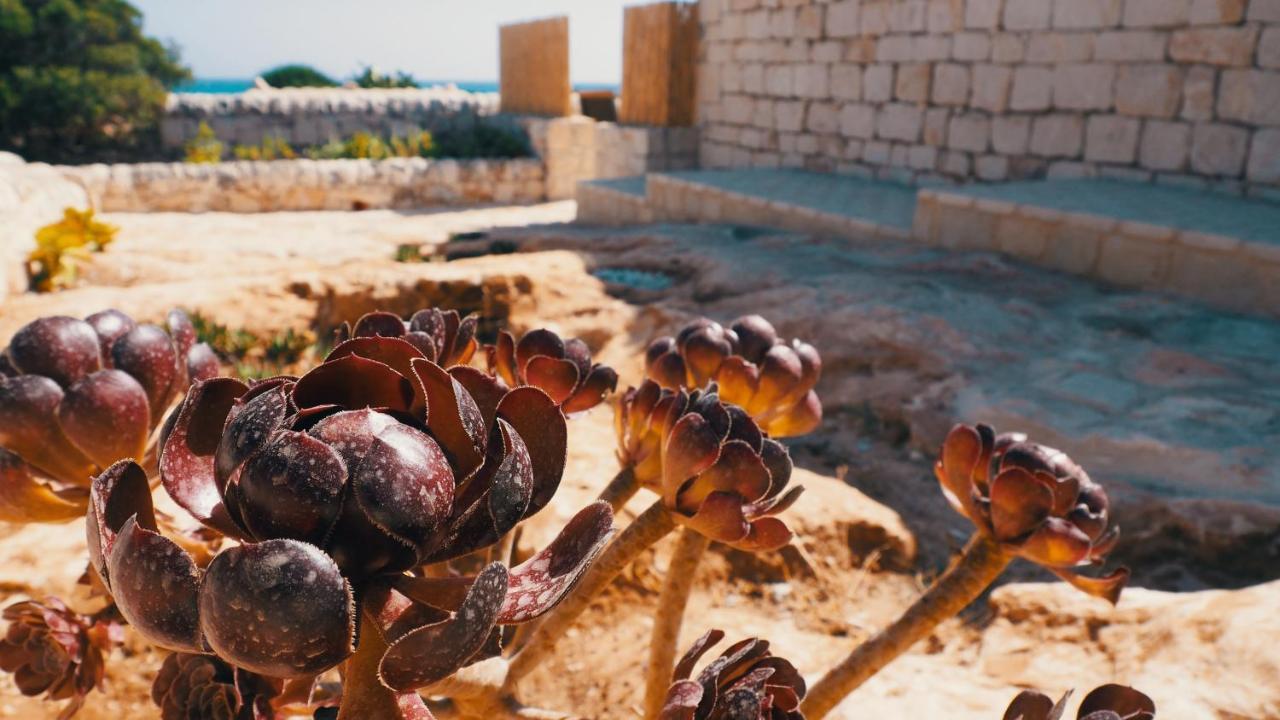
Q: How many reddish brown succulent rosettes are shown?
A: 12